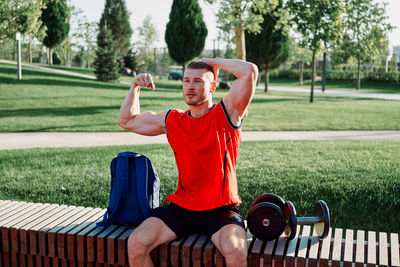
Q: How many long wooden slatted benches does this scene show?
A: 1